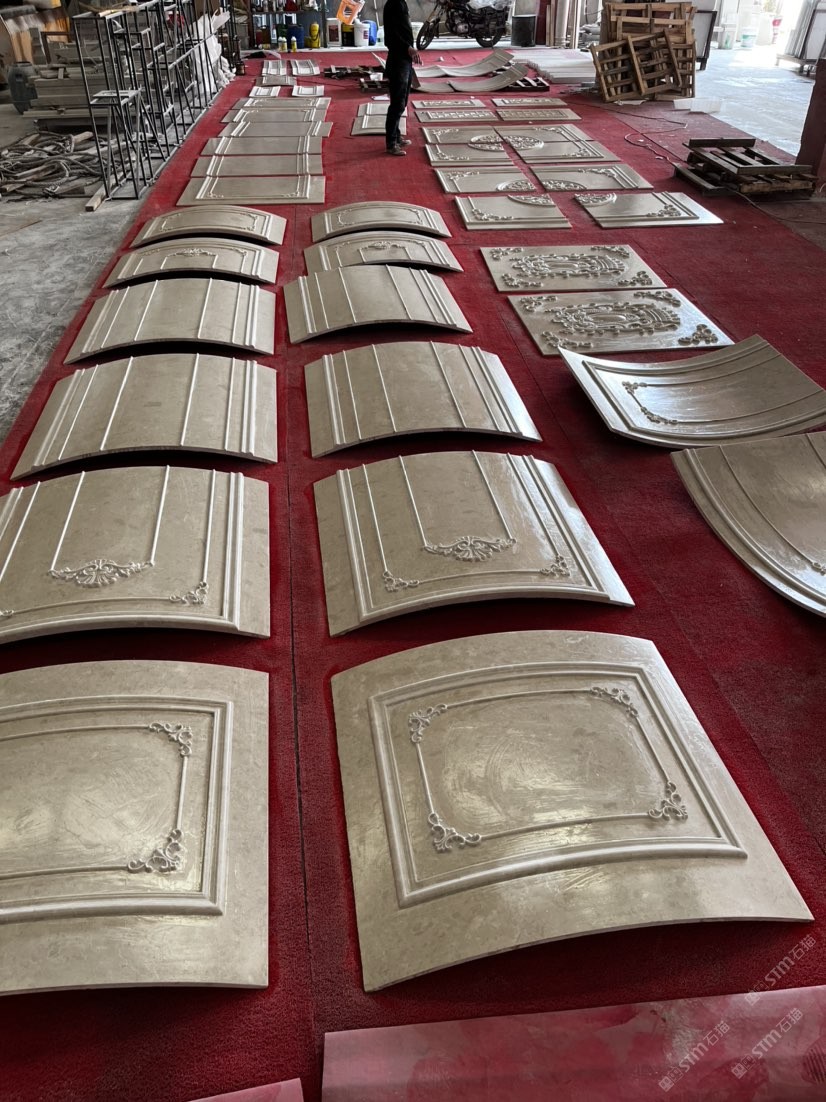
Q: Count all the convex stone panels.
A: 12